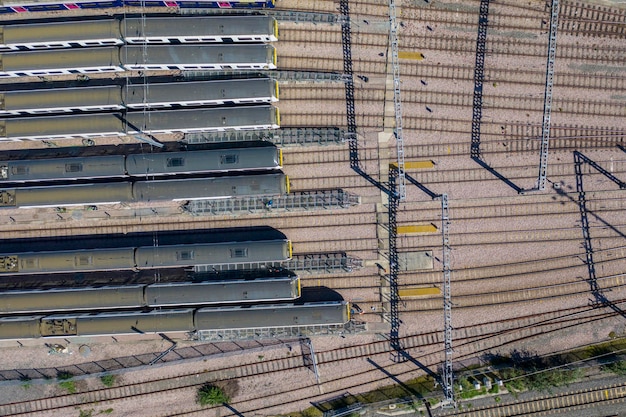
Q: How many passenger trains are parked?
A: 10